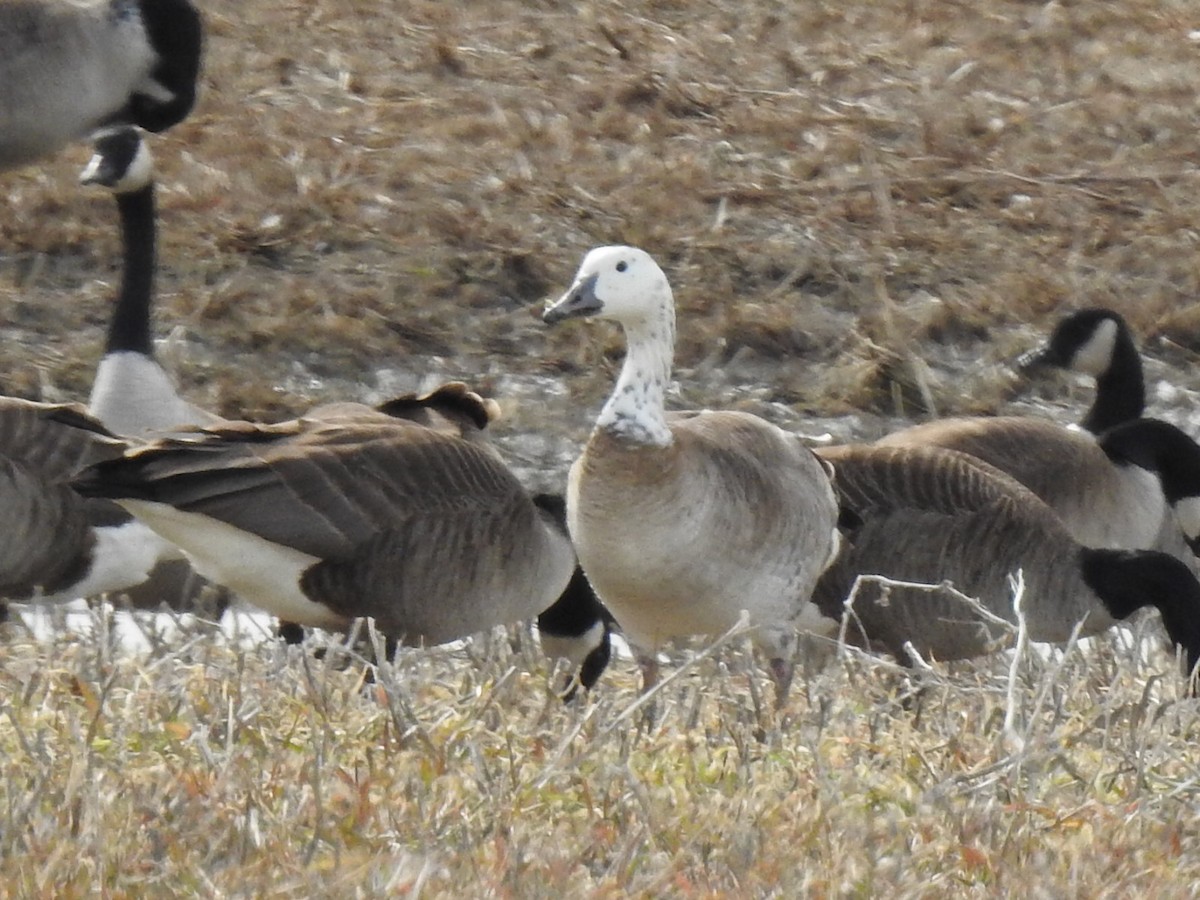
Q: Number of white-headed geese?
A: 1